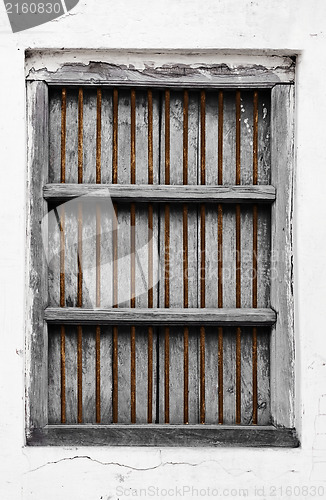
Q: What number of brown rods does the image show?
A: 12